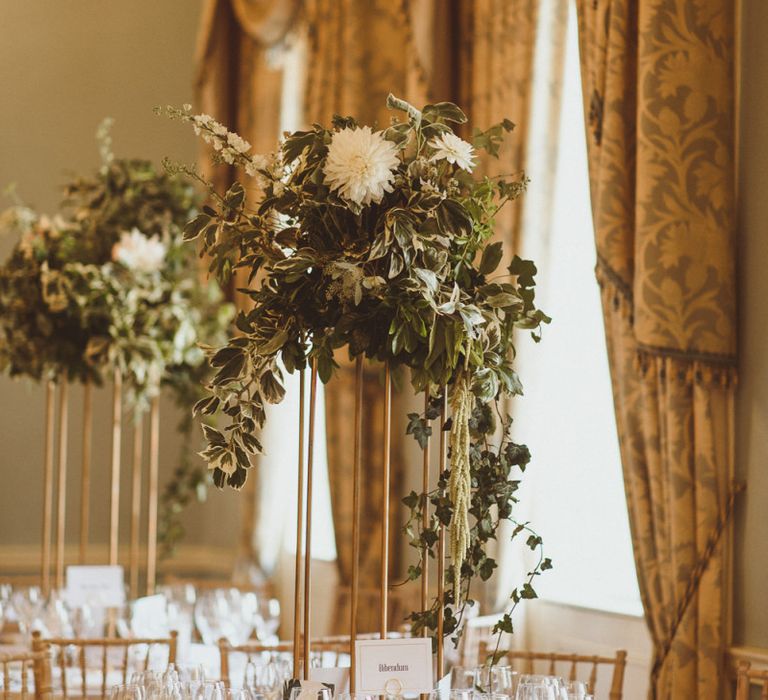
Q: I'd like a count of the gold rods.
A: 12